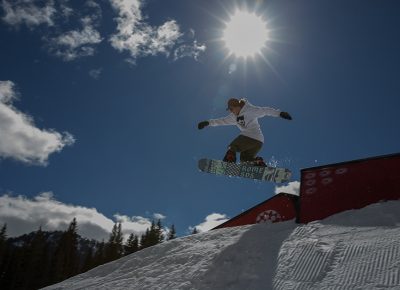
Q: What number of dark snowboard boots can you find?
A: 2